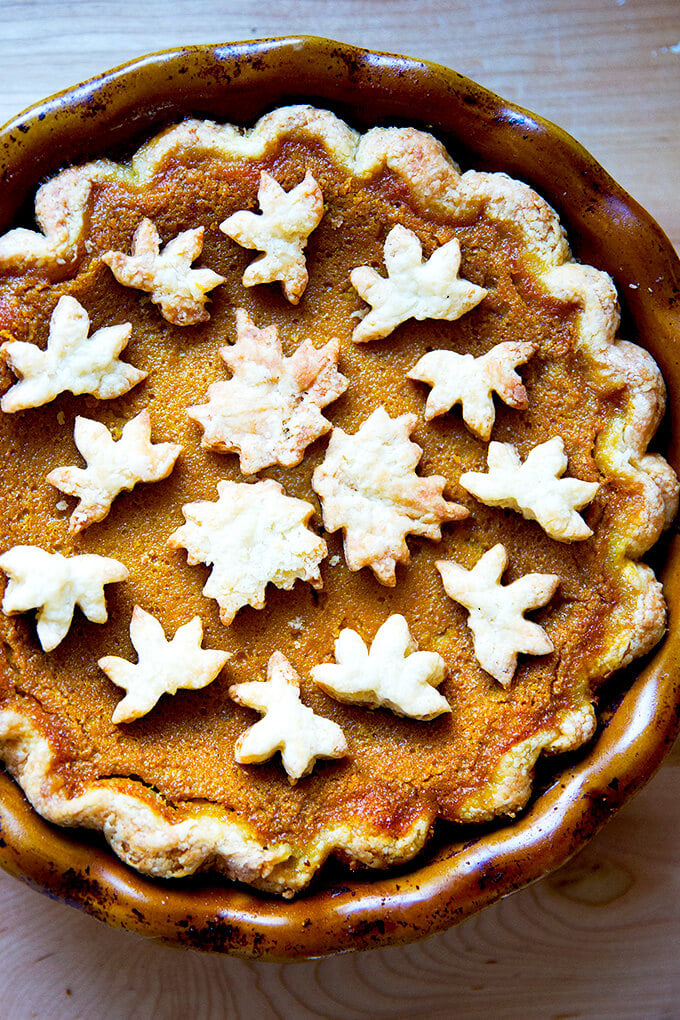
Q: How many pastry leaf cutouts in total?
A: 15